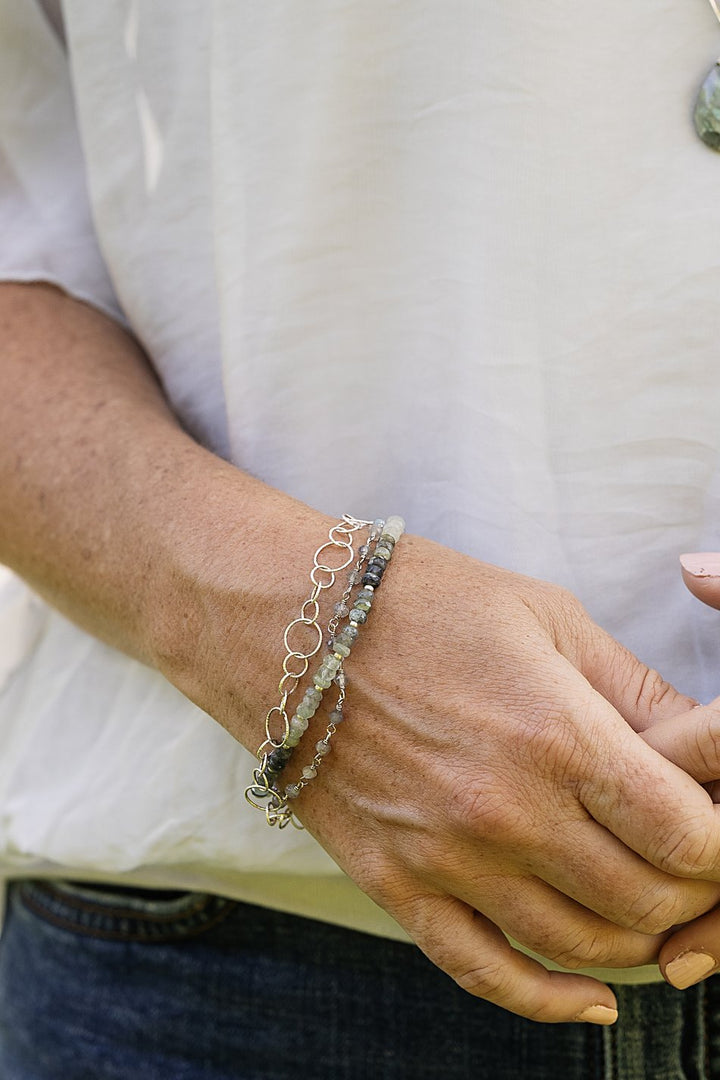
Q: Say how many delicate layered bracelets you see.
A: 3